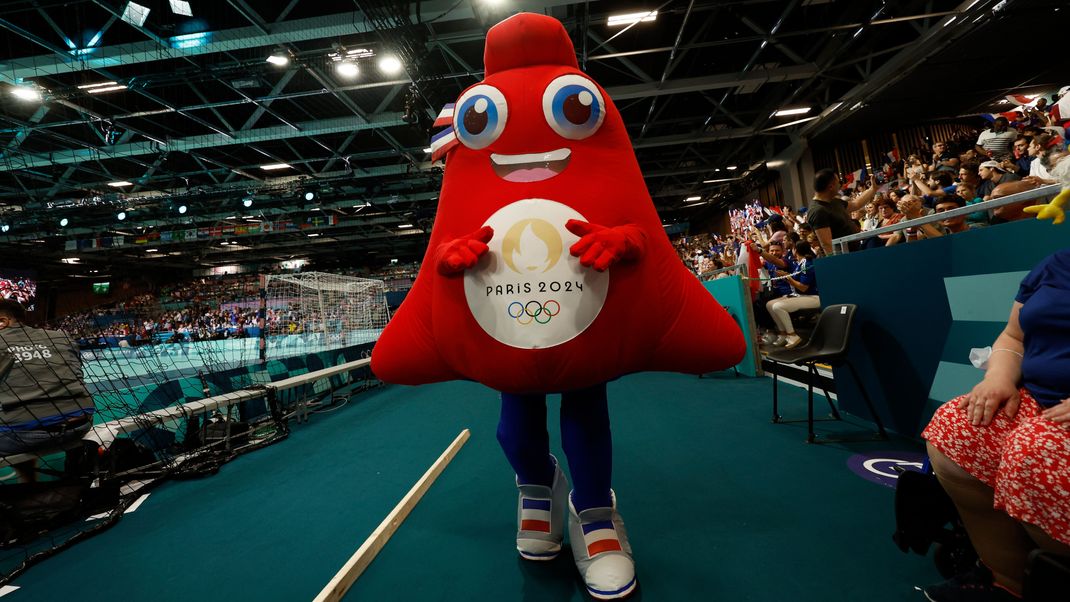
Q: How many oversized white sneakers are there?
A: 2